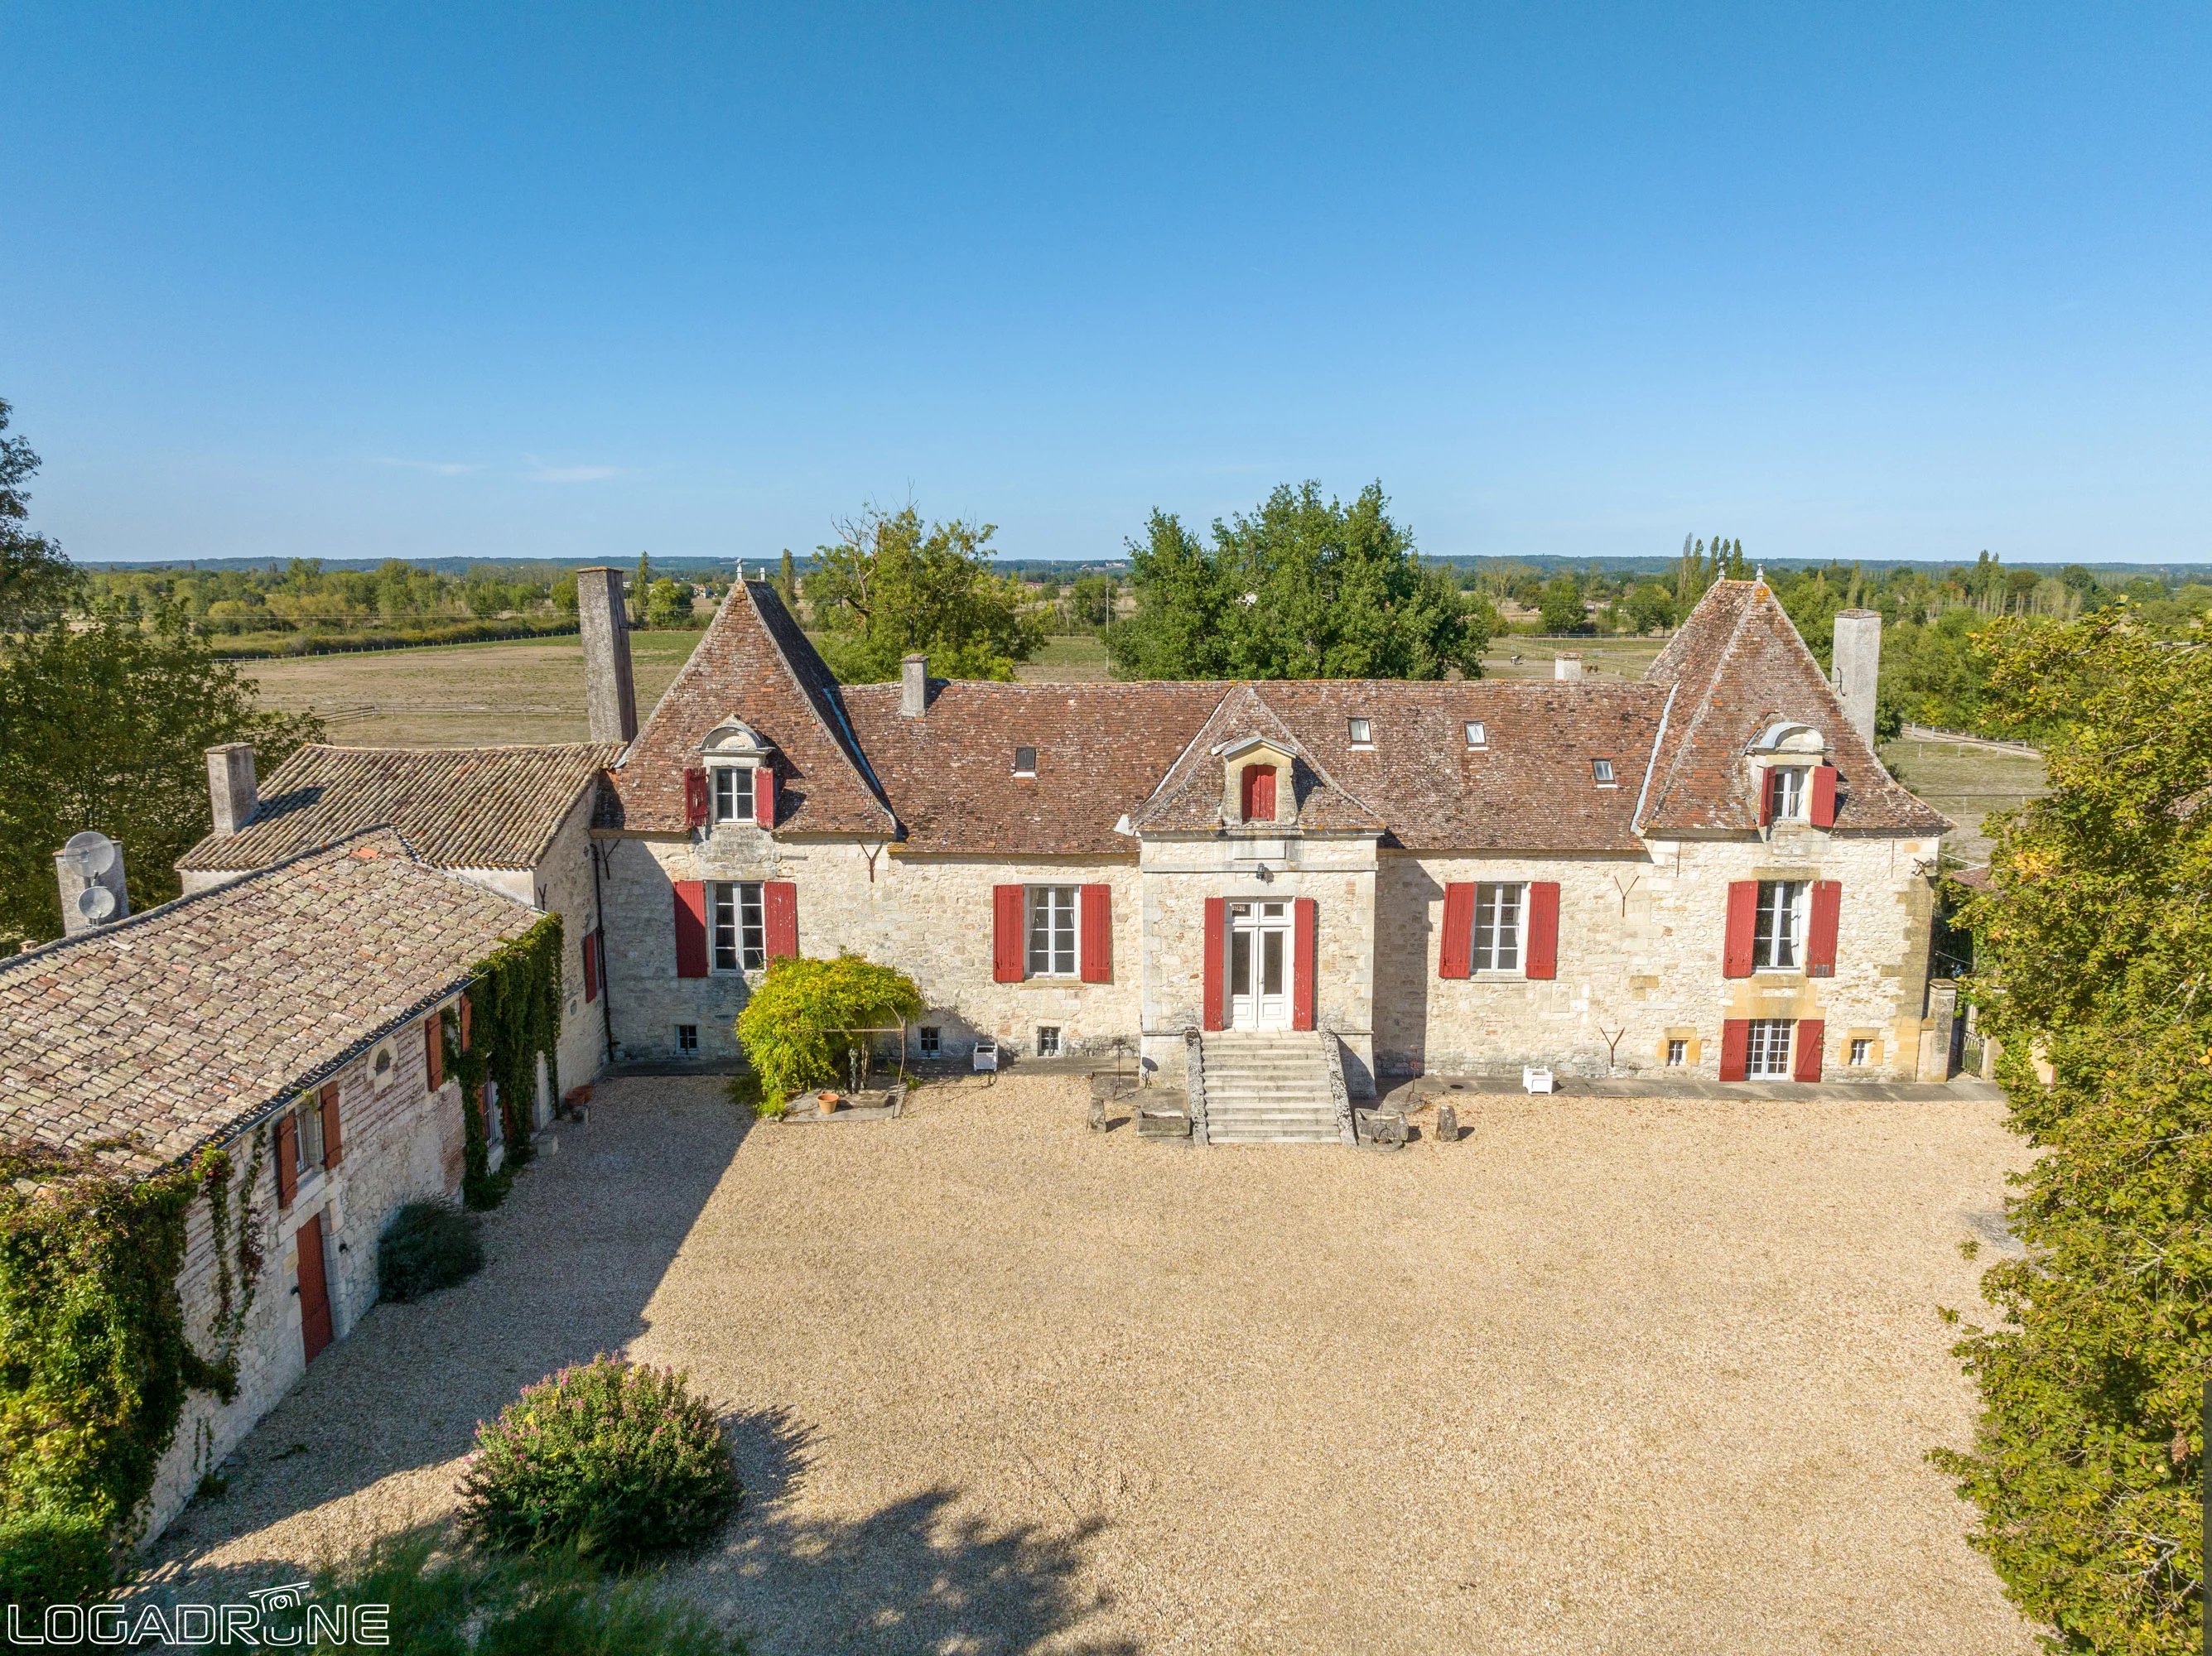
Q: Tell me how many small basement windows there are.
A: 5